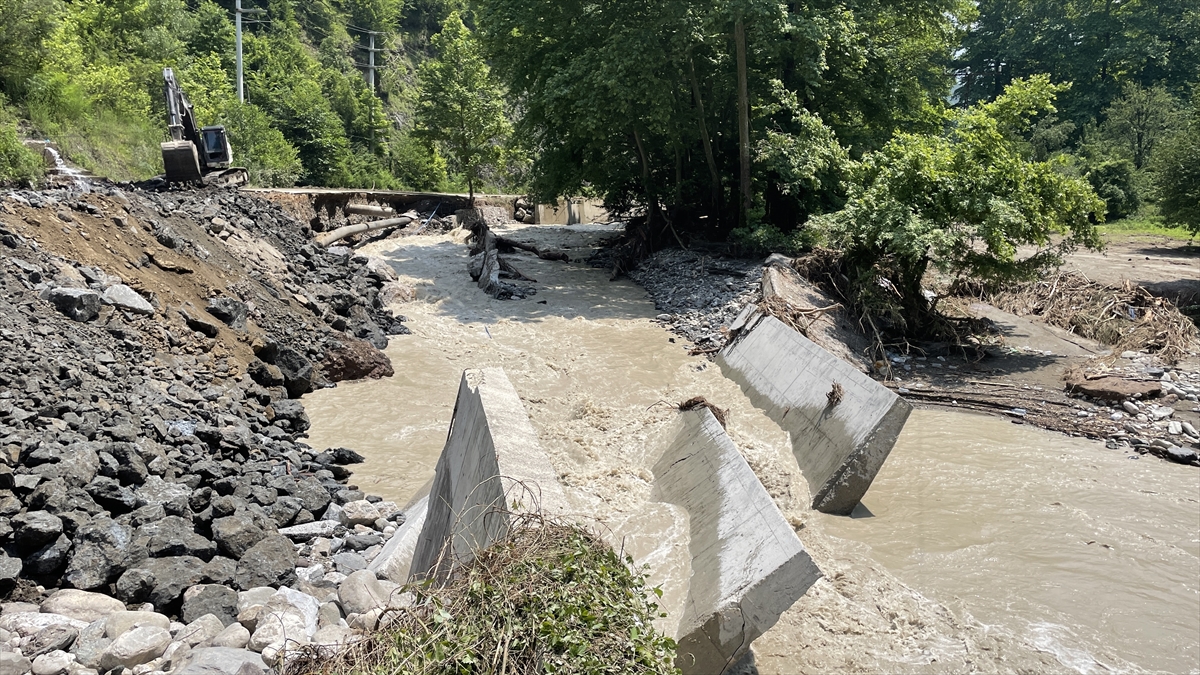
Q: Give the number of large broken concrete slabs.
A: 3